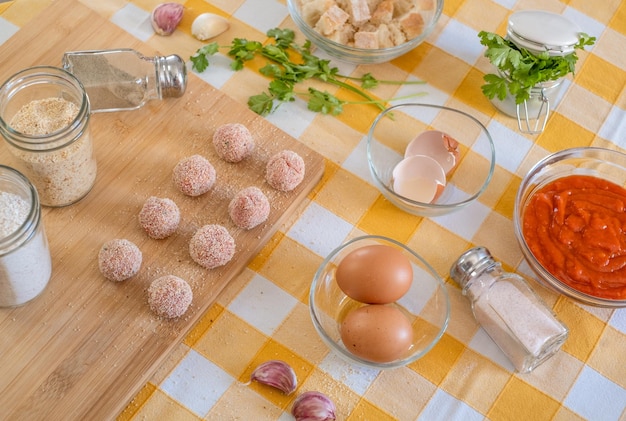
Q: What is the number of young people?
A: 0